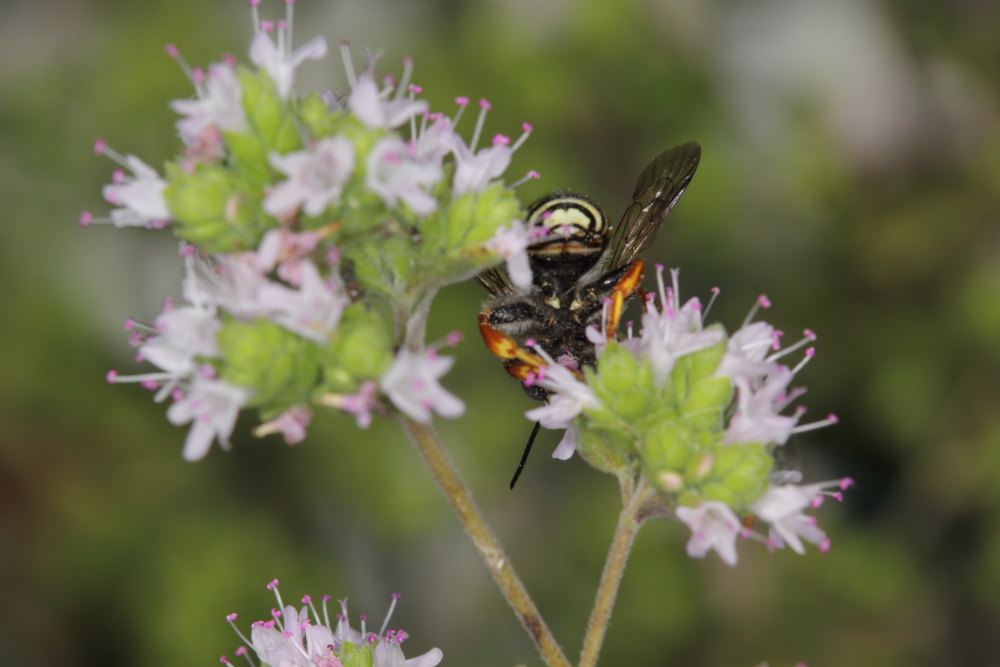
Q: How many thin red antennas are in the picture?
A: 0